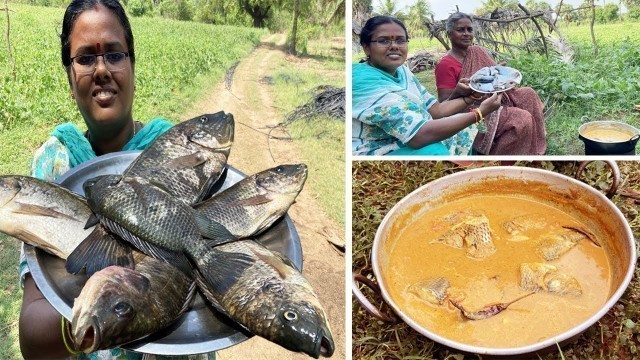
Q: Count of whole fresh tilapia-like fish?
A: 6